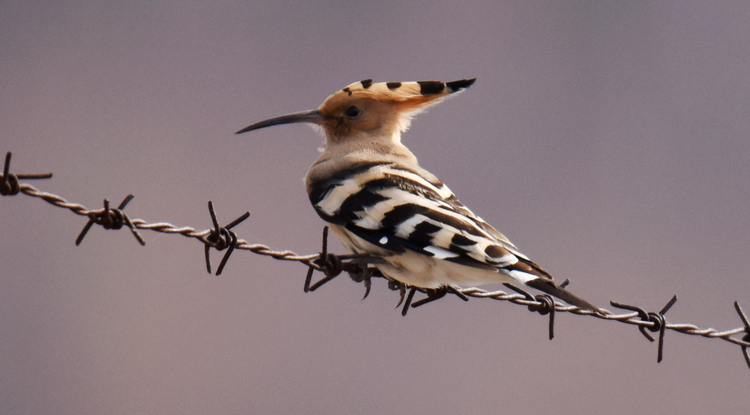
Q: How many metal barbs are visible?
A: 8